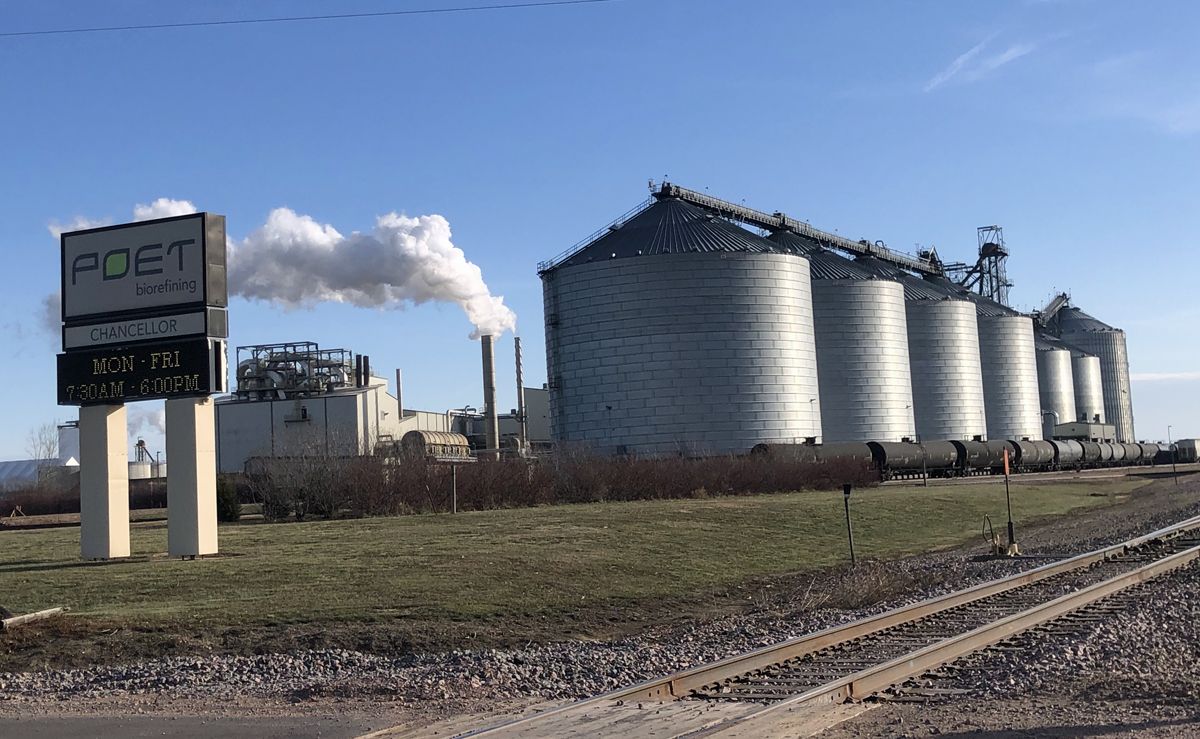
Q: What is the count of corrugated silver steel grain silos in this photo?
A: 7